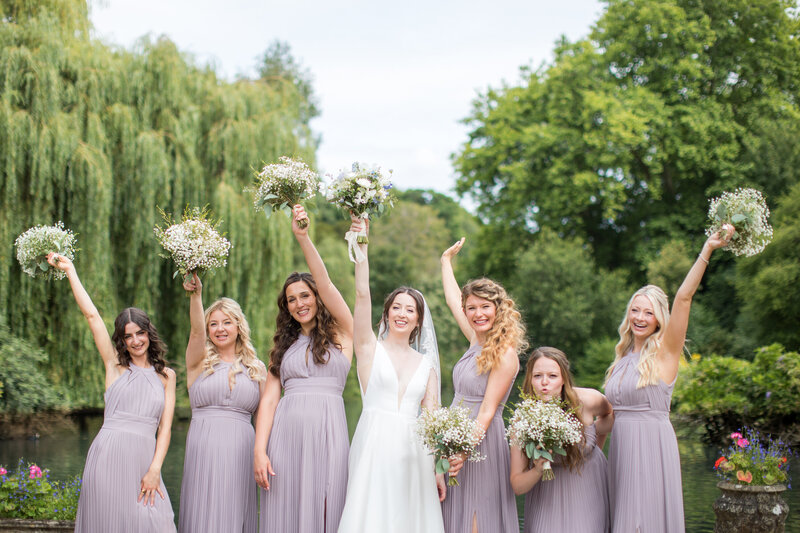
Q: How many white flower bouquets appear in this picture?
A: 7